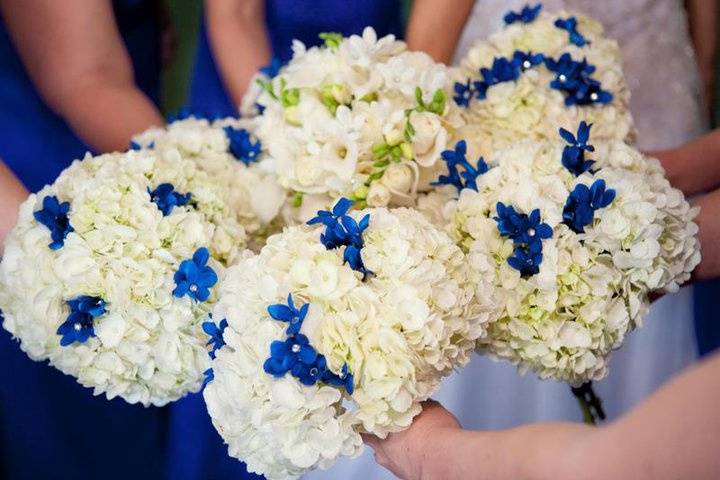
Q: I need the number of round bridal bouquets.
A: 6